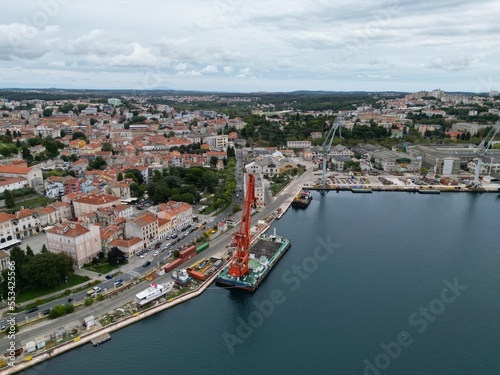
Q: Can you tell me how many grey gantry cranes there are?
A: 2